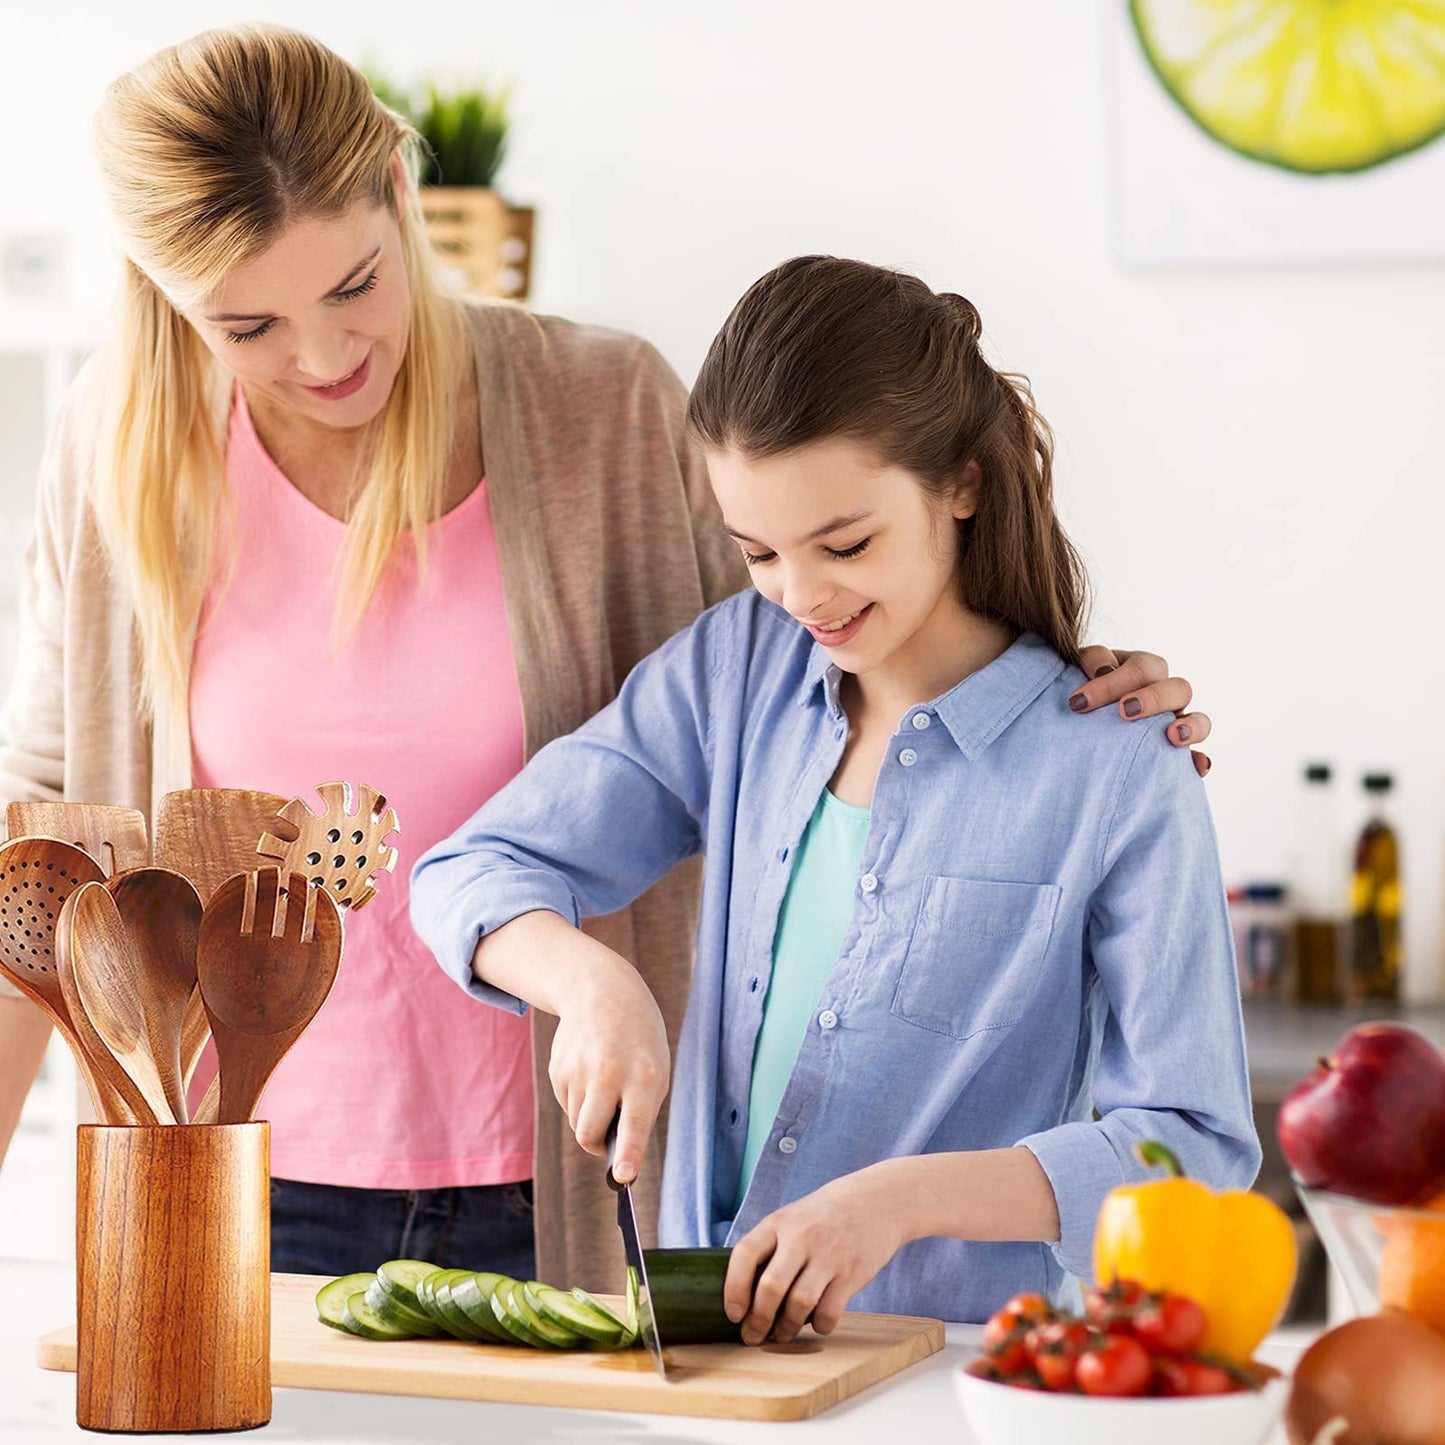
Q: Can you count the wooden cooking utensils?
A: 7